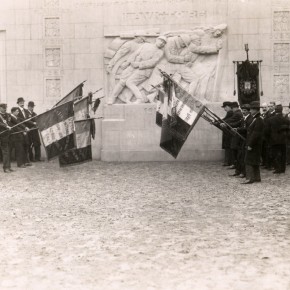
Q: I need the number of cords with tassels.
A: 2